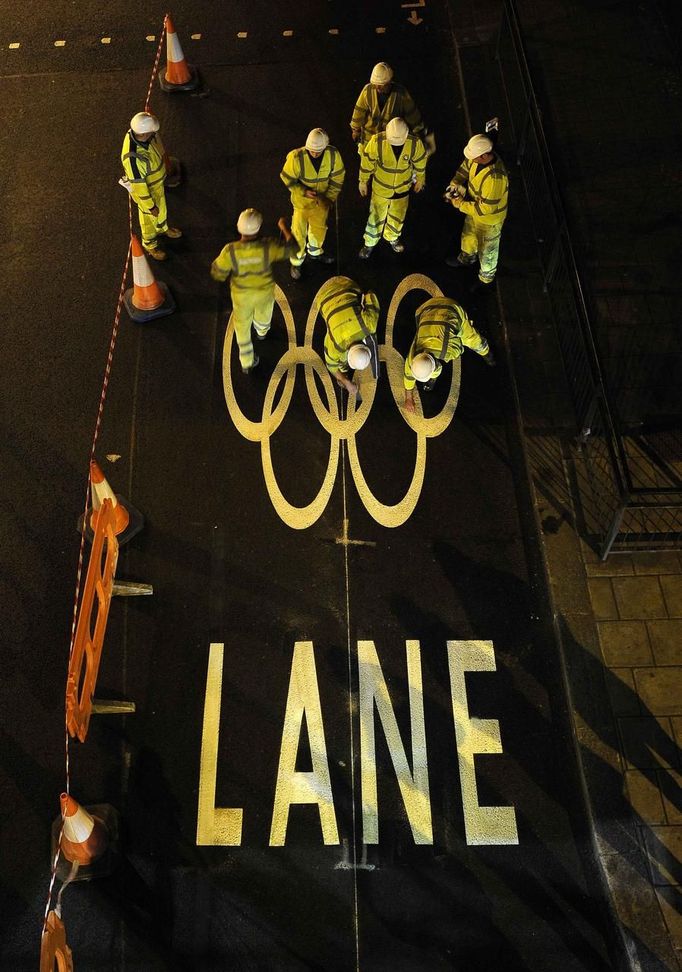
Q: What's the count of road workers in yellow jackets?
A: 8